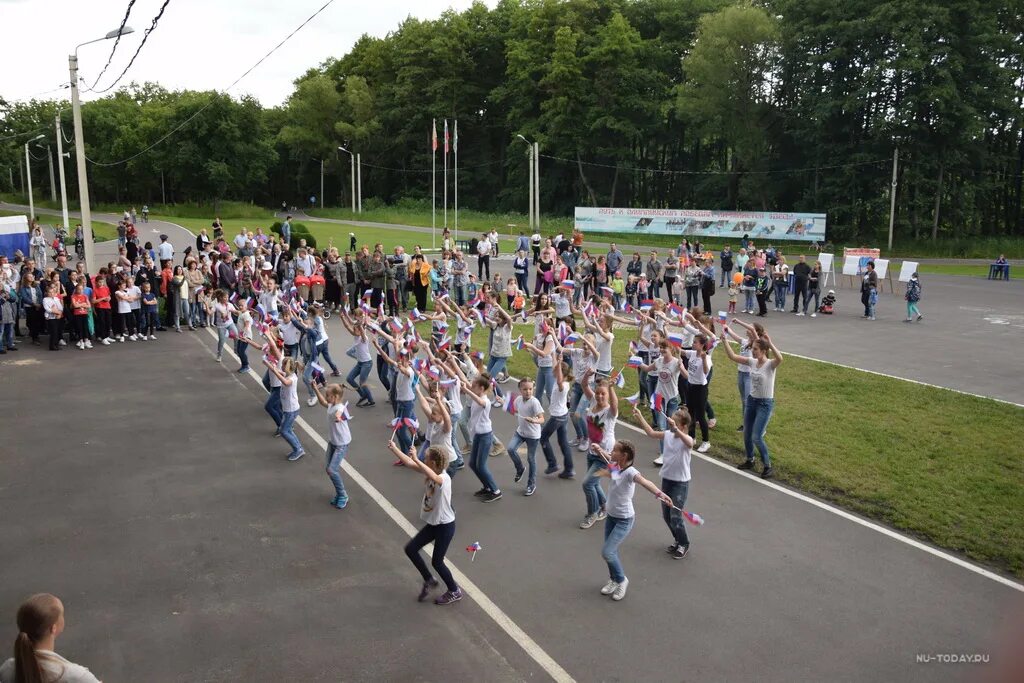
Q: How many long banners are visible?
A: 1